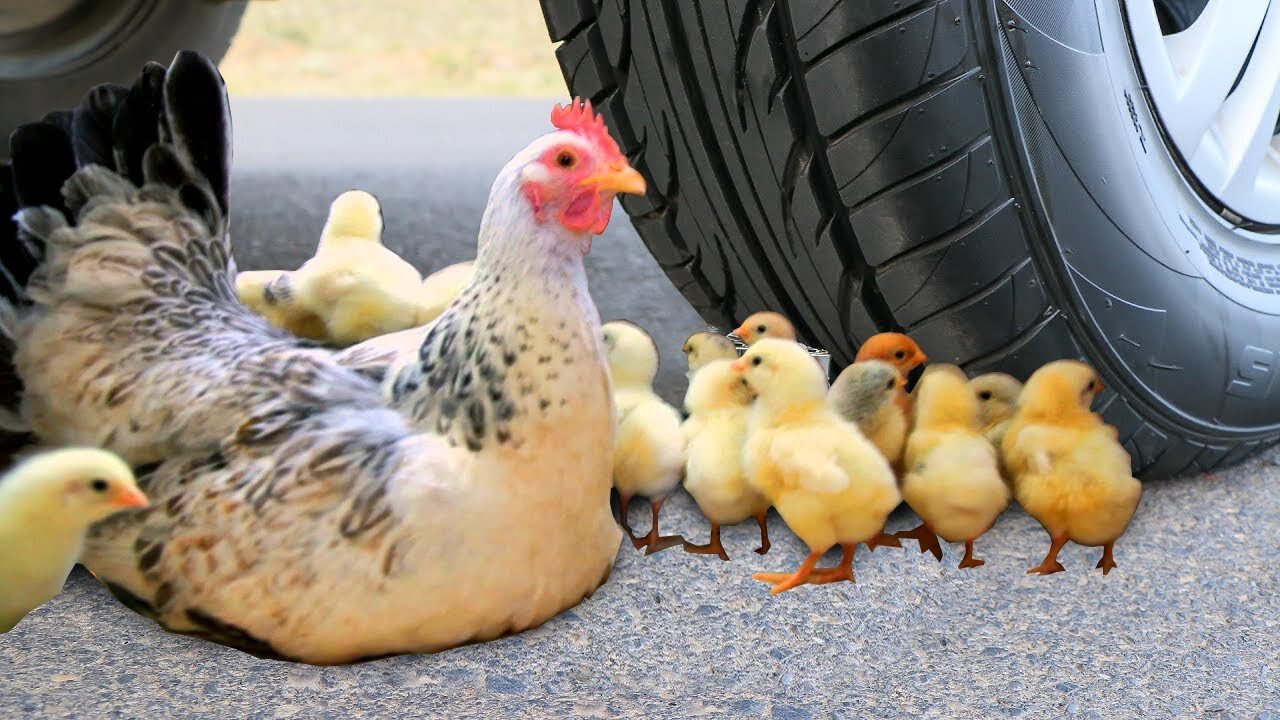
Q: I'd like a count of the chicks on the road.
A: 14